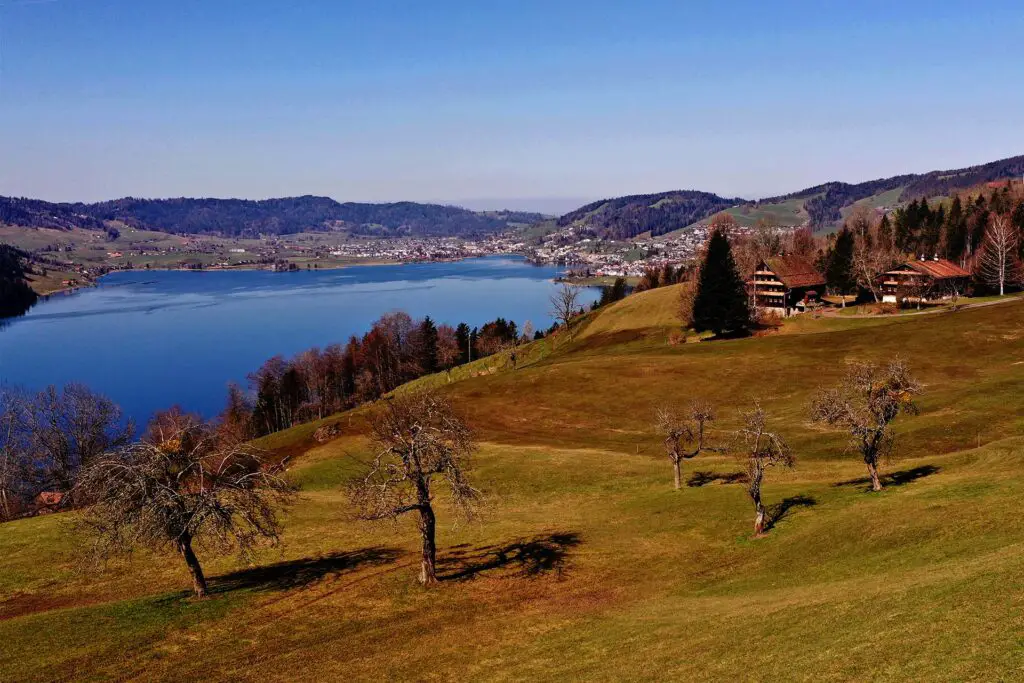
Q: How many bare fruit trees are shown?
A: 5